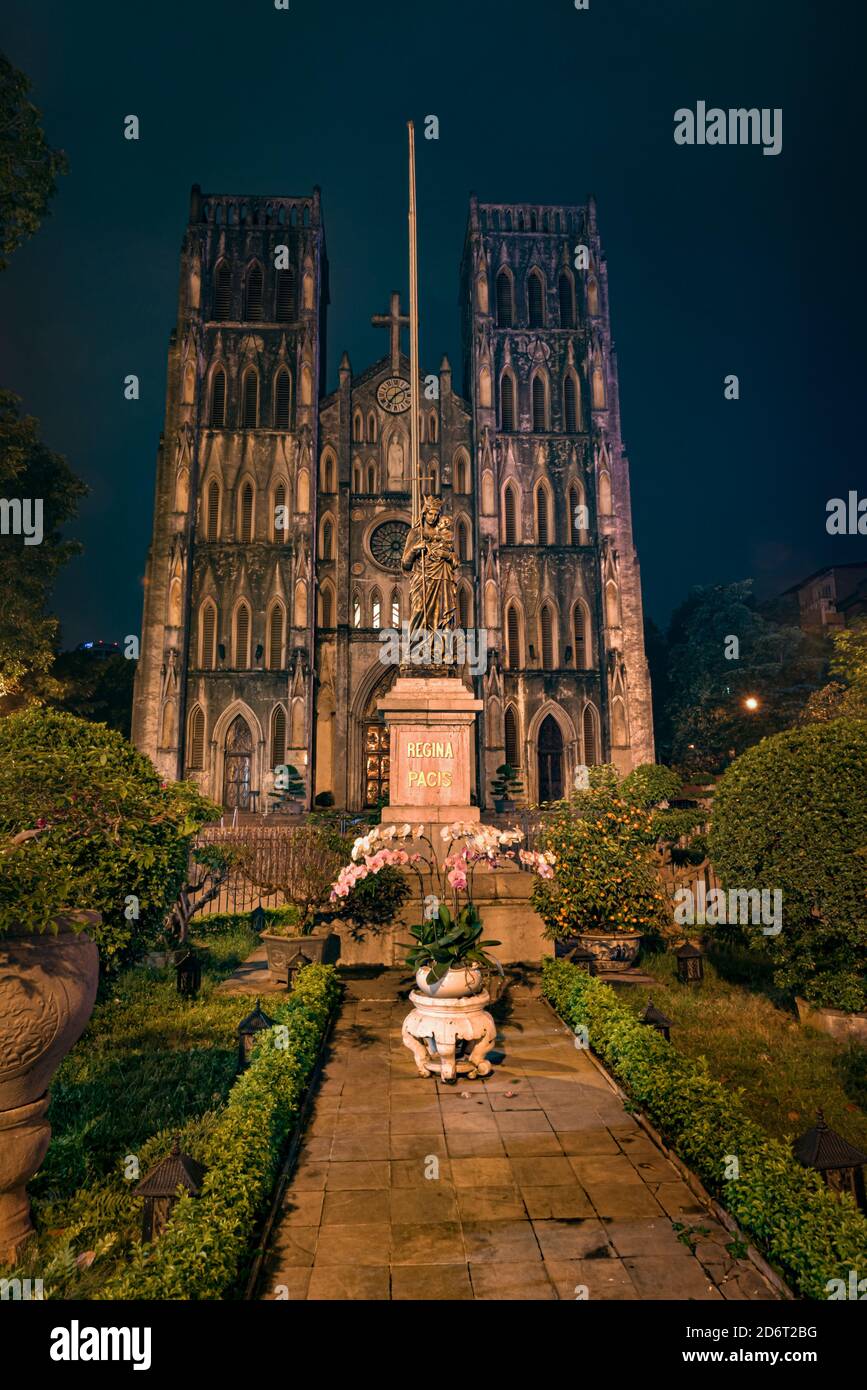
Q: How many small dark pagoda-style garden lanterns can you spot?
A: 9